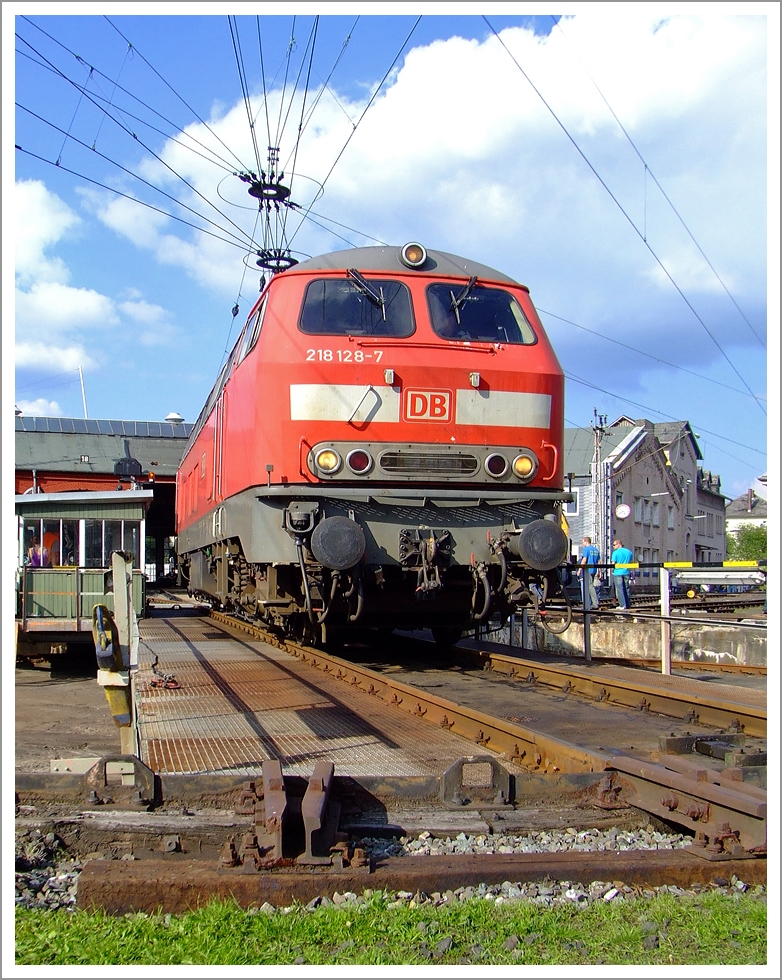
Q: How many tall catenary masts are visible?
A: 1